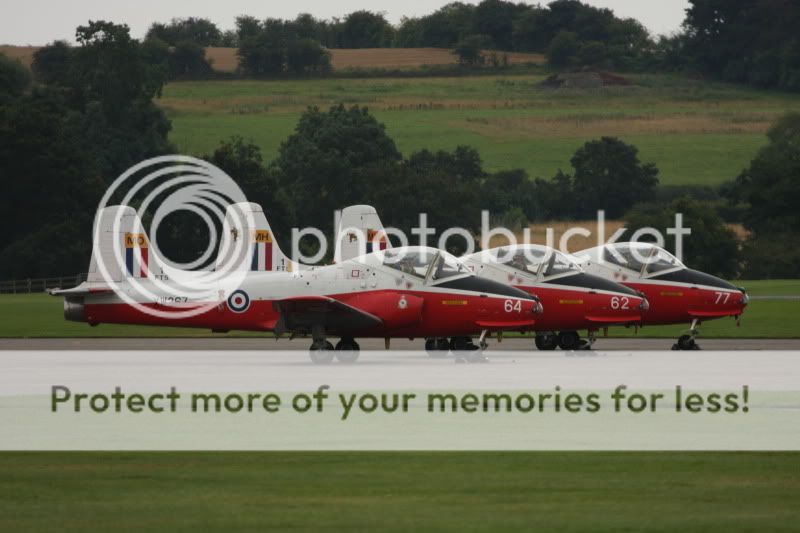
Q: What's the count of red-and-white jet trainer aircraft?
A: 3